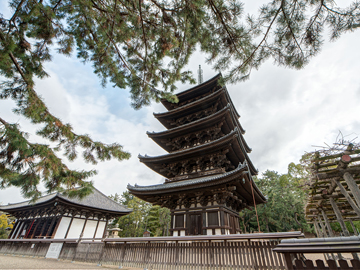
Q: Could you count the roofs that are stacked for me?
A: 5